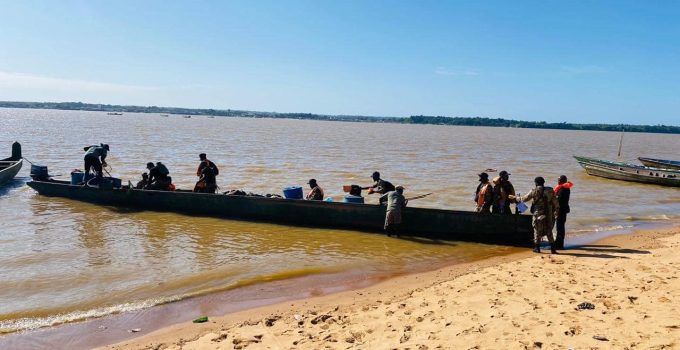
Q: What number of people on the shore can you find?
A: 2